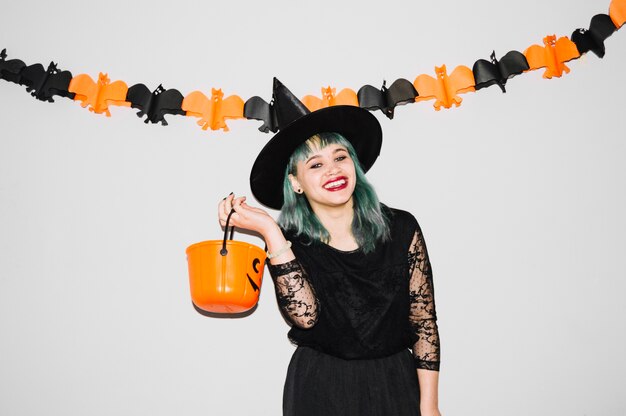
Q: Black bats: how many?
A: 7